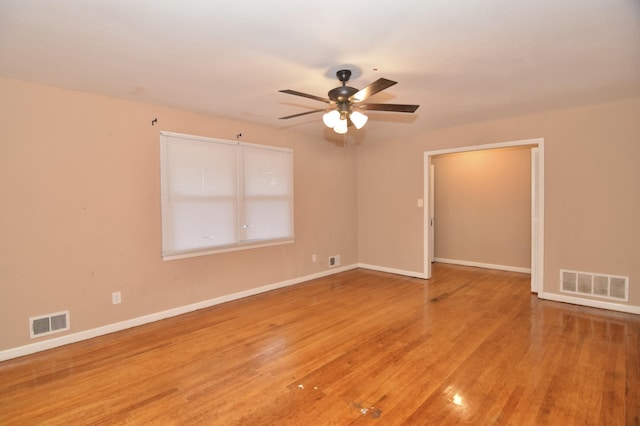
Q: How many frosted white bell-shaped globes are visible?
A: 3